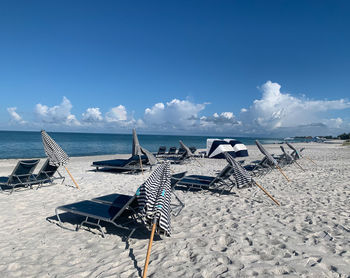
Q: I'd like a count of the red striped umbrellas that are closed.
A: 0